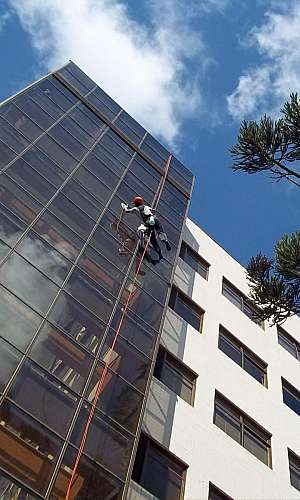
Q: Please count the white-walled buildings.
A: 1